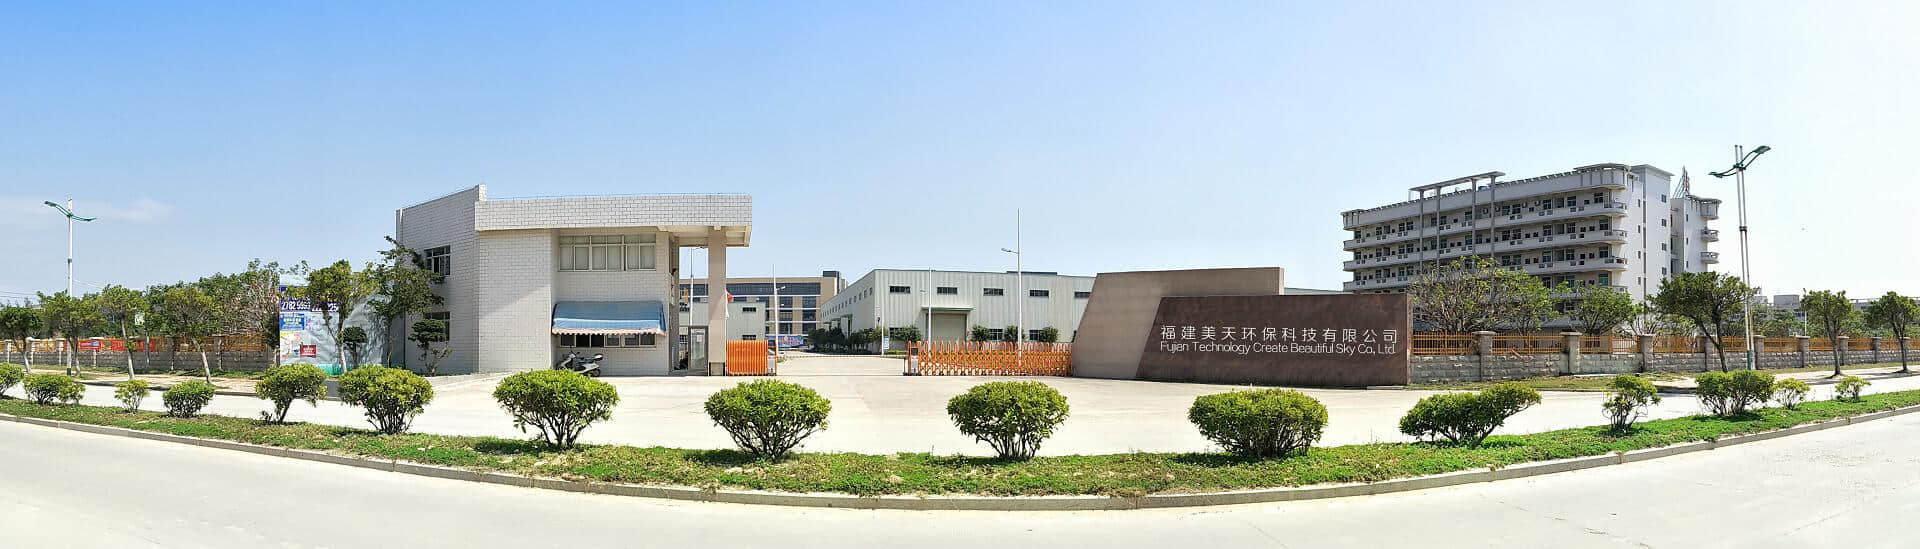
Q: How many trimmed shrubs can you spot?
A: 15